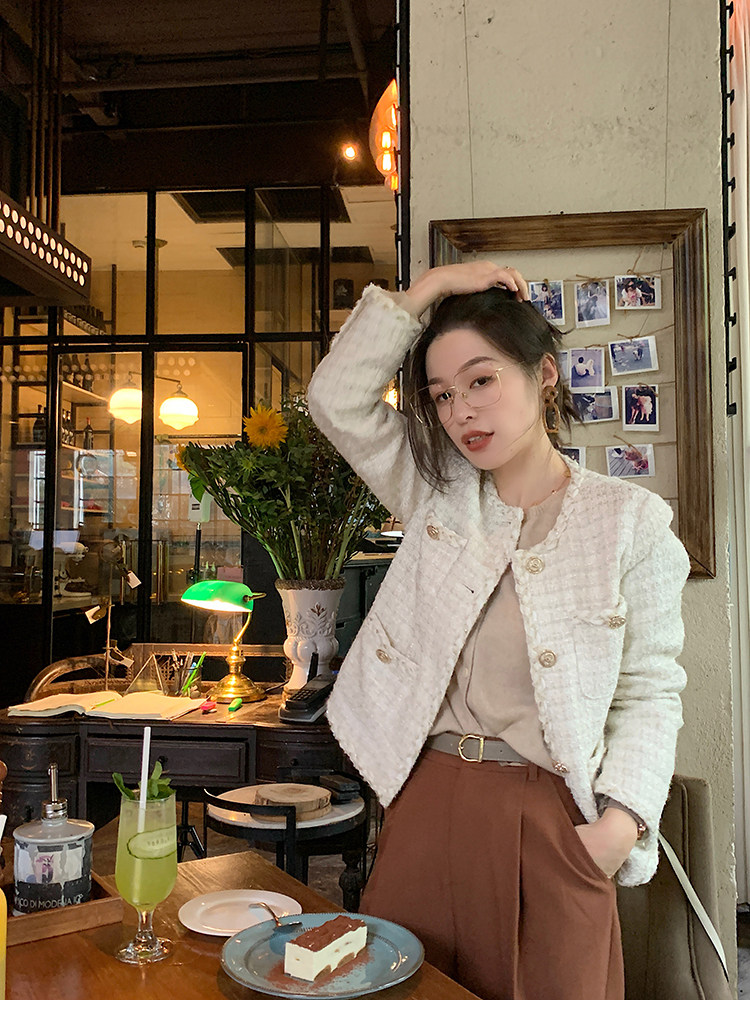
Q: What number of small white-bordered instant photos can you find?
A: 10